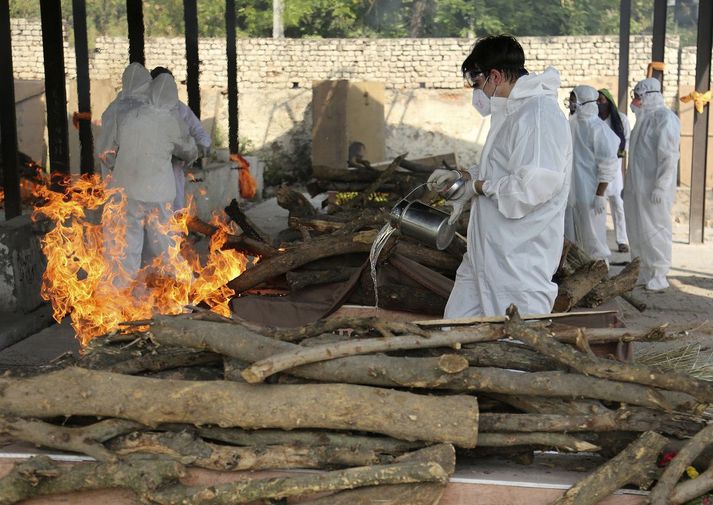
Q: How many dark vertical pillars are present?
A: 9